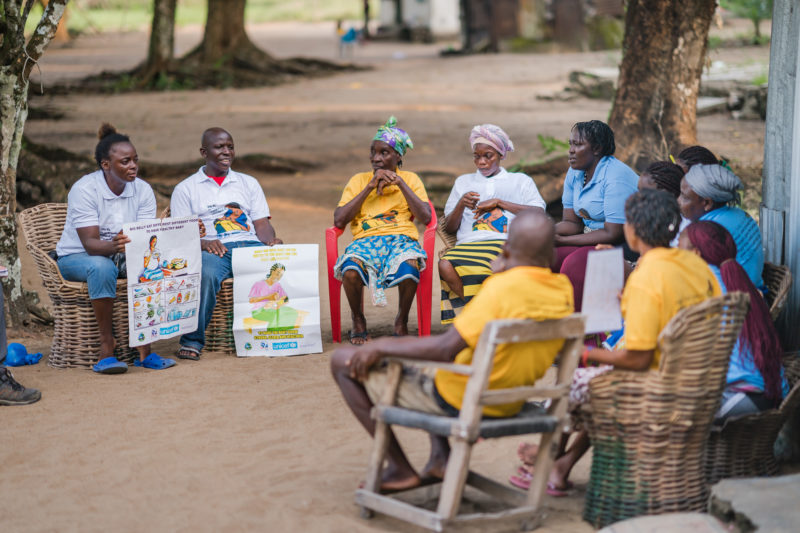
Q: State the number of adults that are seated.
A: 11